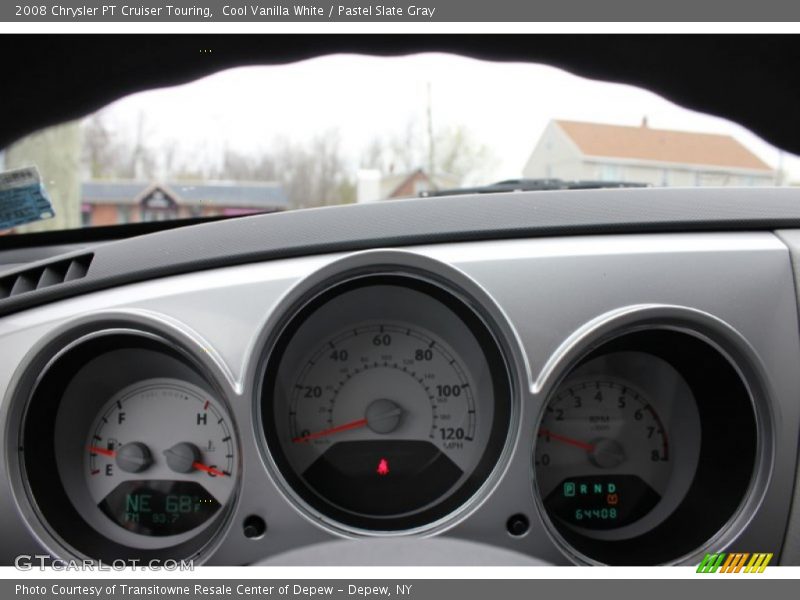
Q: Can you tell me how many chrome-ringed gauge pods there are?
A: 3